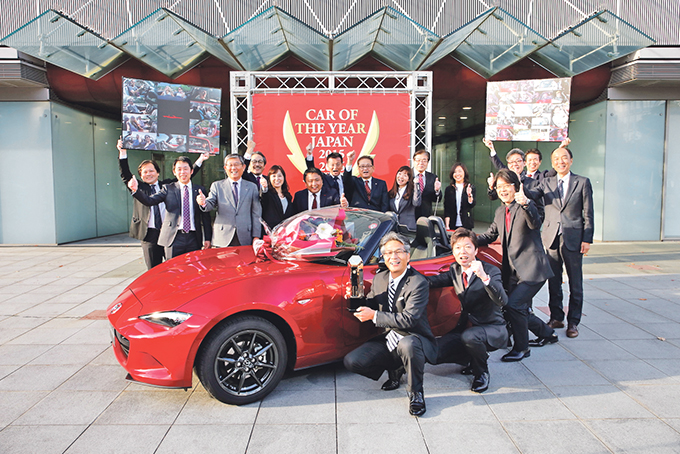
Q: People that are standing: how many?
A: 15